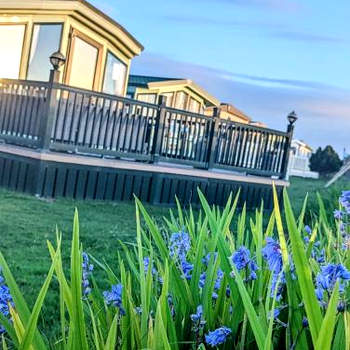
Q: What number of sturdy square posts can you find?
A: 4